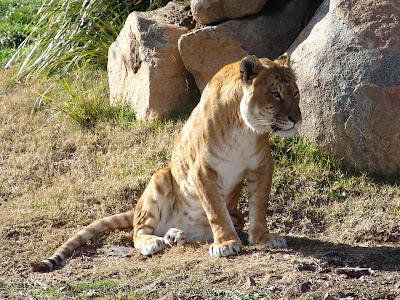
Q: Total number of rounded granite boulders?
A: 4